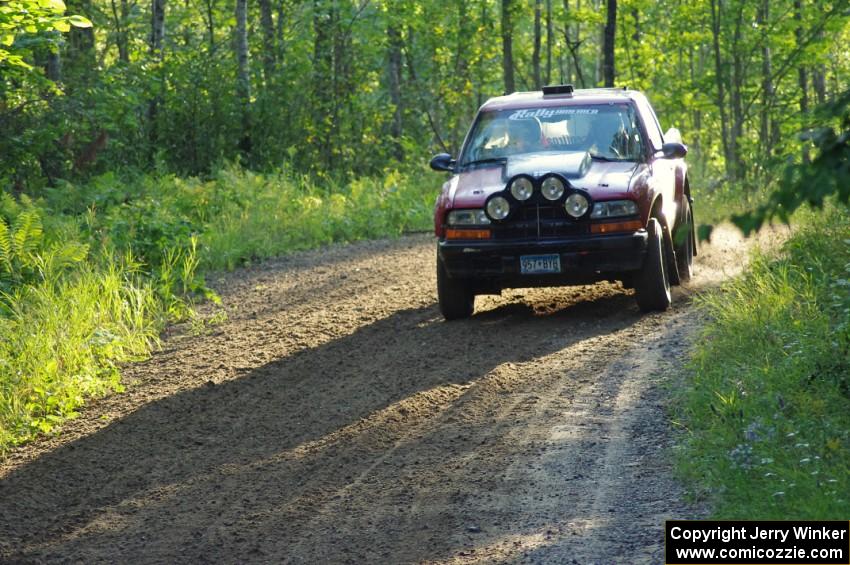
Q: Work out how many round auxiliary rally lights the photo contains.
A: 4